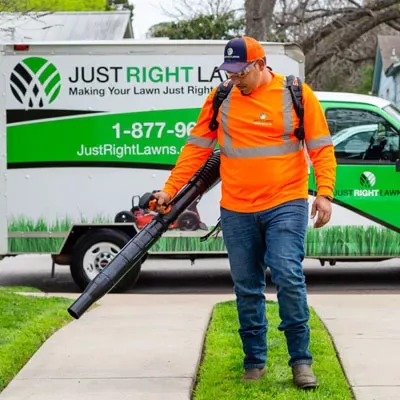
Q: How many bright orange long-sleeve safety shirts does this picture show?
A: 1